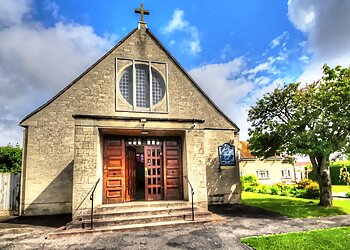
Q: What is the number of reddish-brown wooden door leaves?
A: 4